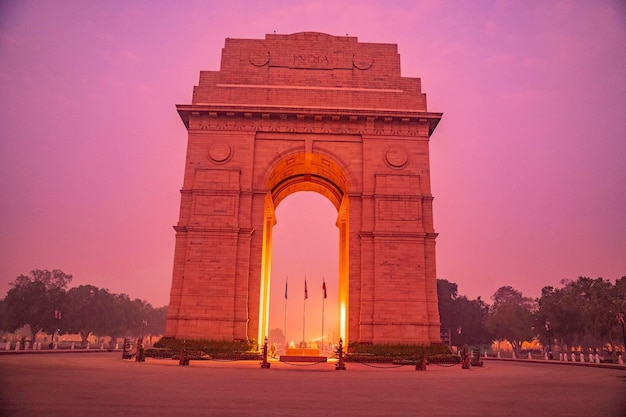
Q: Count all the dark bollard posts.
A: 8